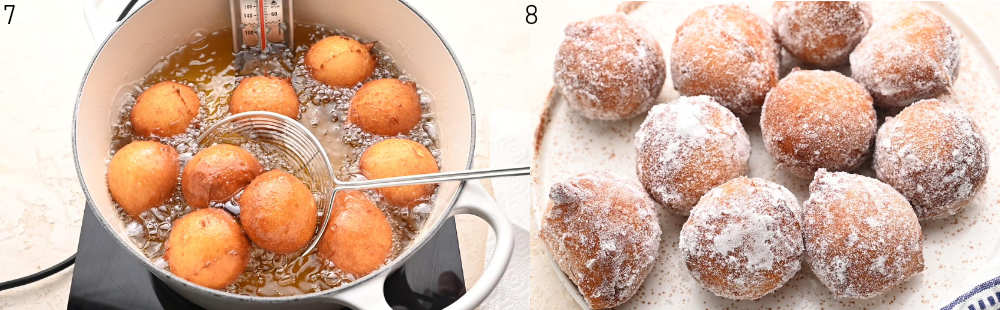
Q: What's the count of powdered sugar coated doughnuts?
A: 10